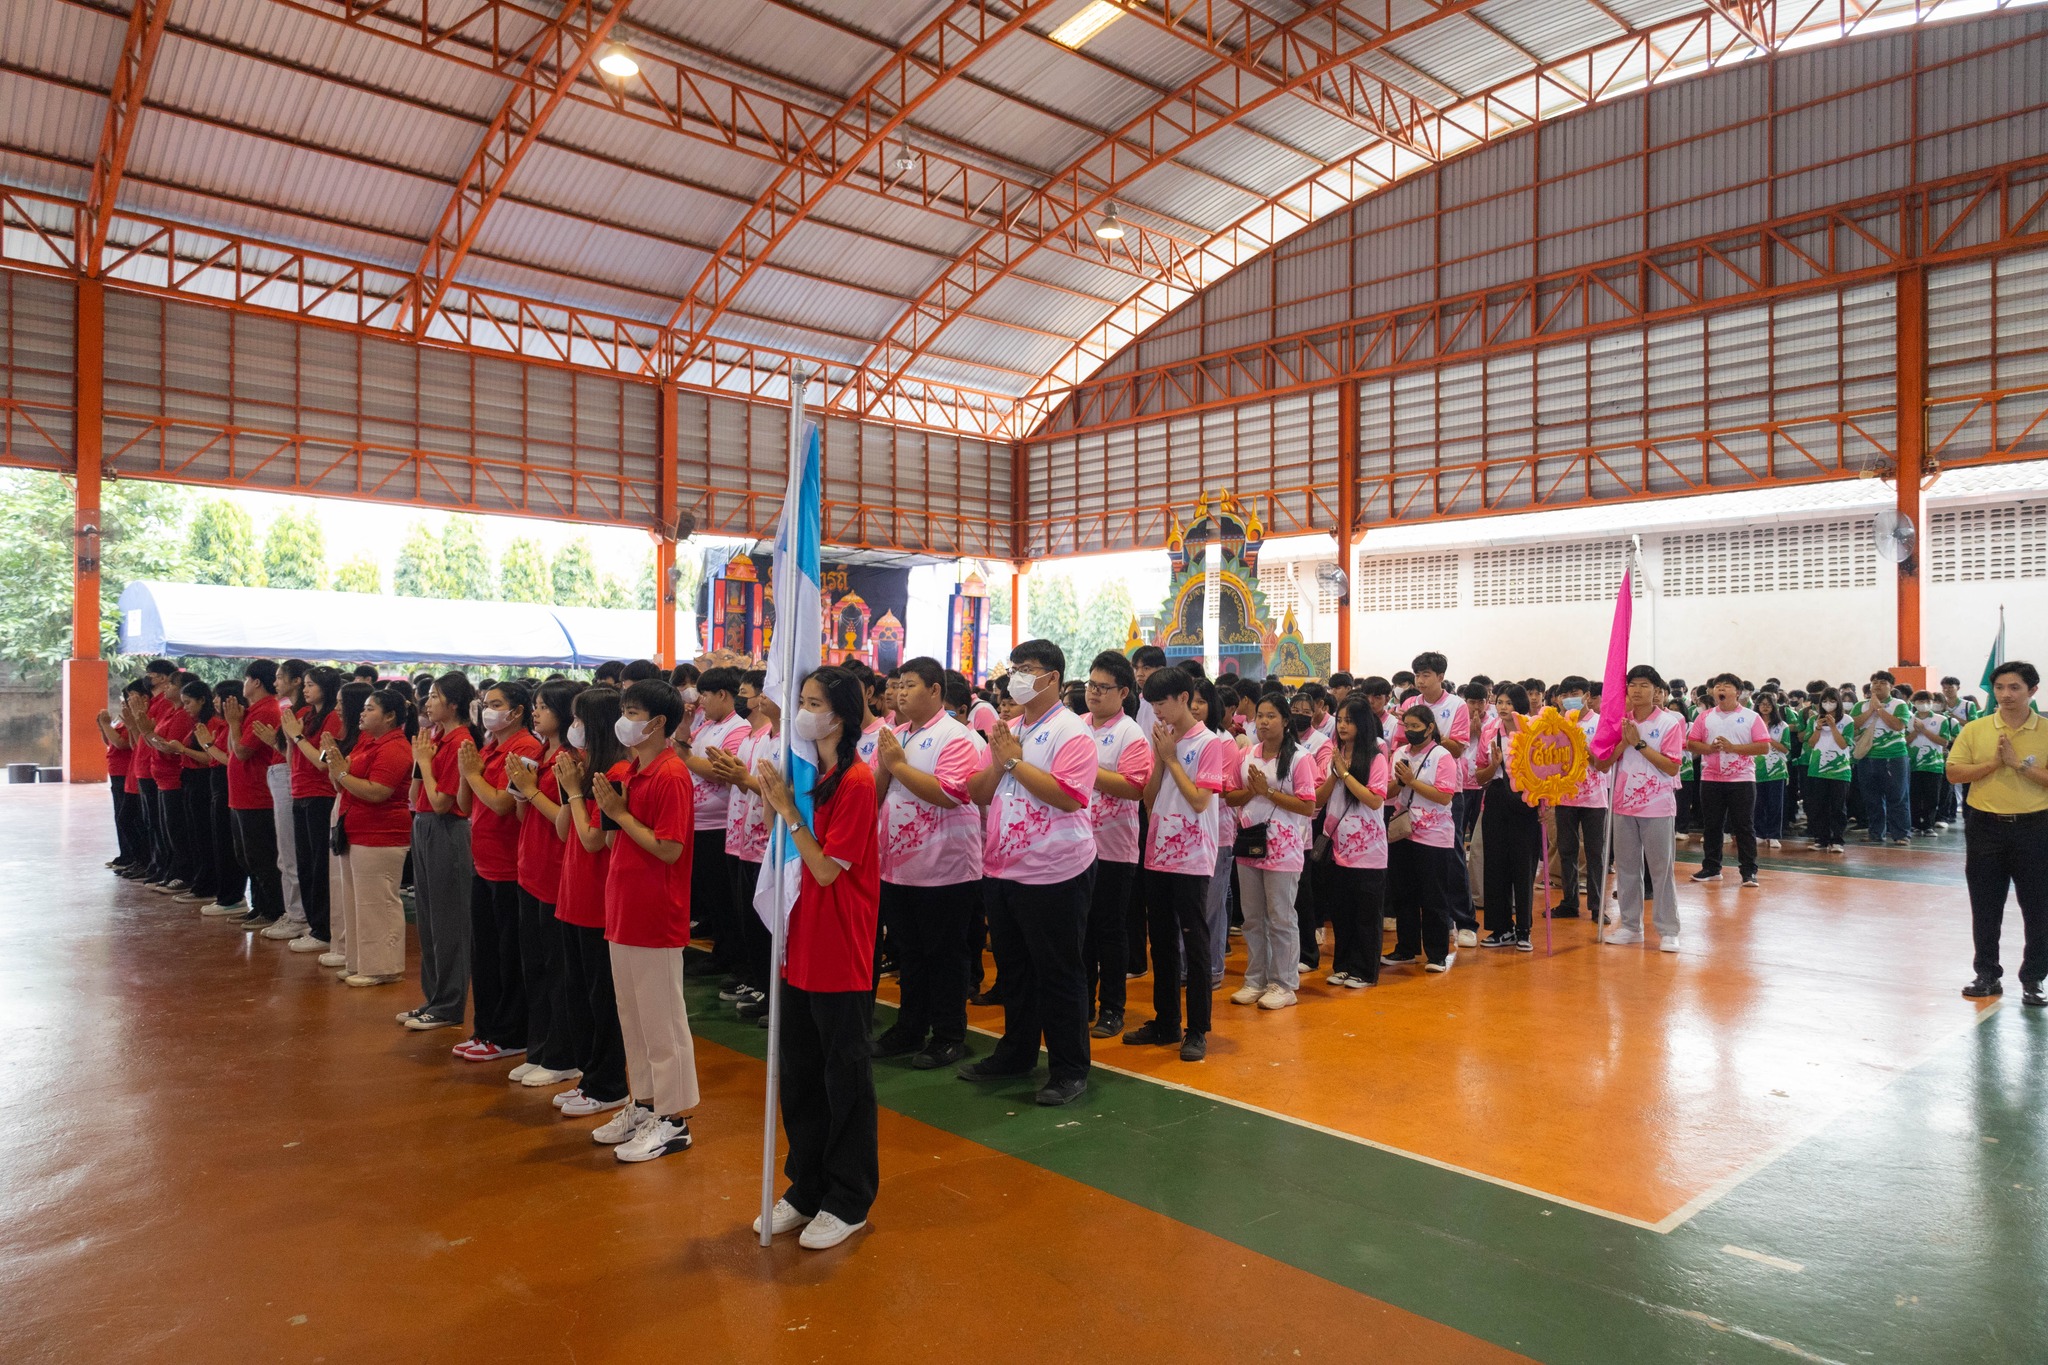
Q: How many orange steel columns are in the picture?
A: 5